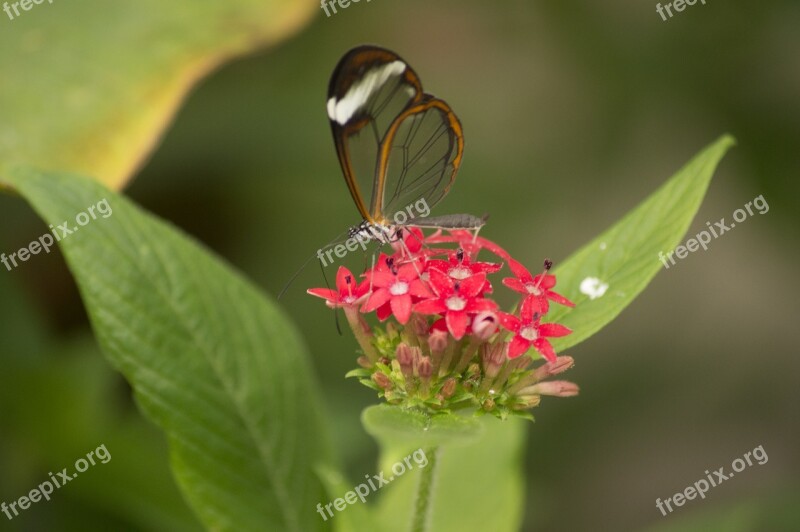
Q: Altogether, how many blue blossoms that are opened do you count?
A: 0